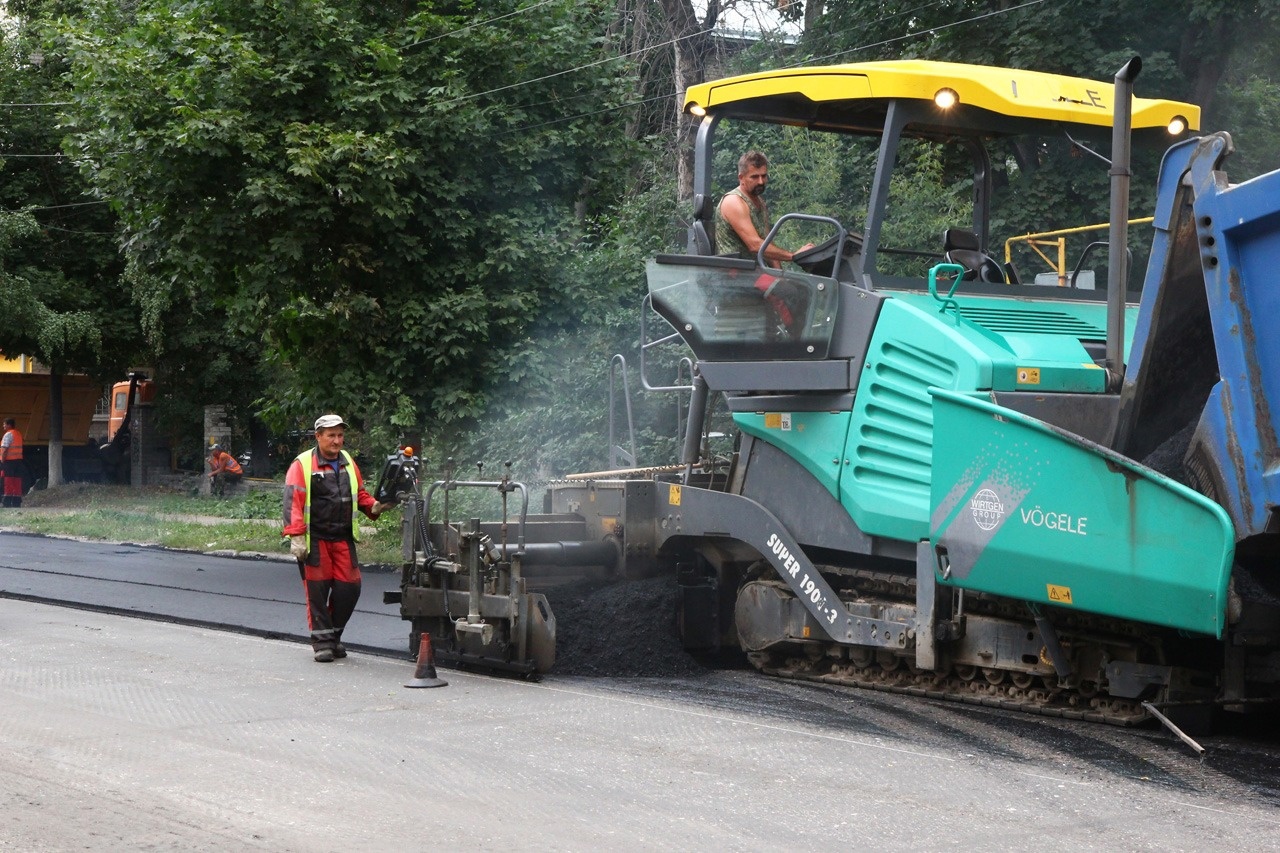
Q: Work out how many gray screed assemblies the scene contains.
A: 1